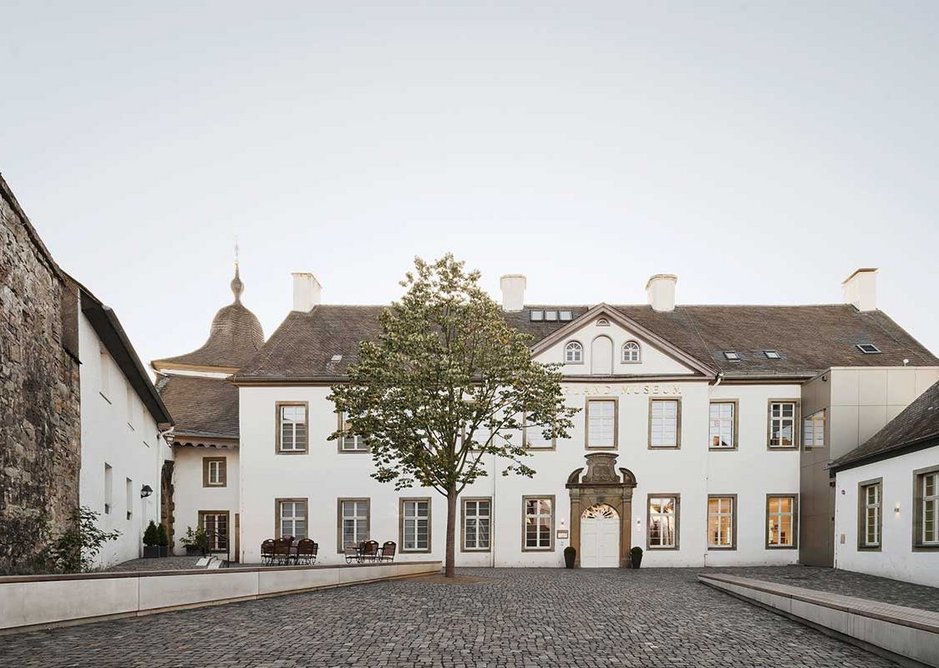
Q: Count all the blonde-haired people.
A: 0